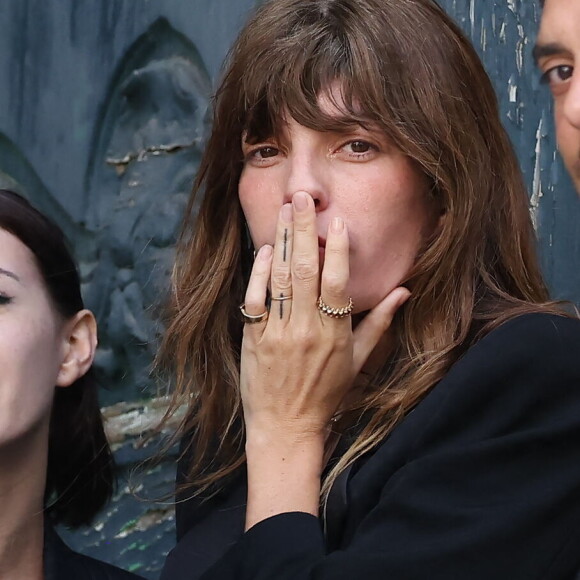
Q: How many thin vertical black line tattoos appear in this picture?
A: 2